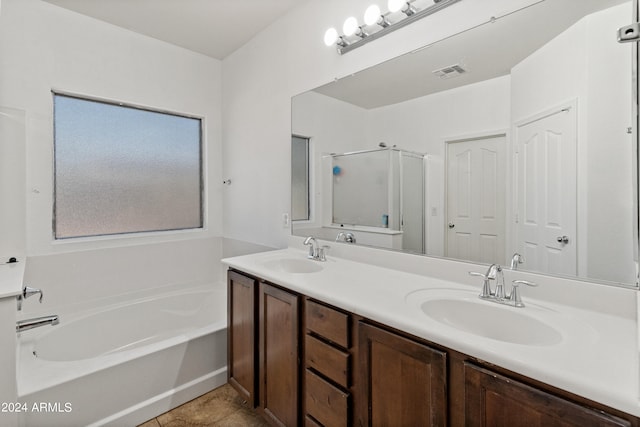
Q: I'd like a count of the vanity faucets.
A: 2